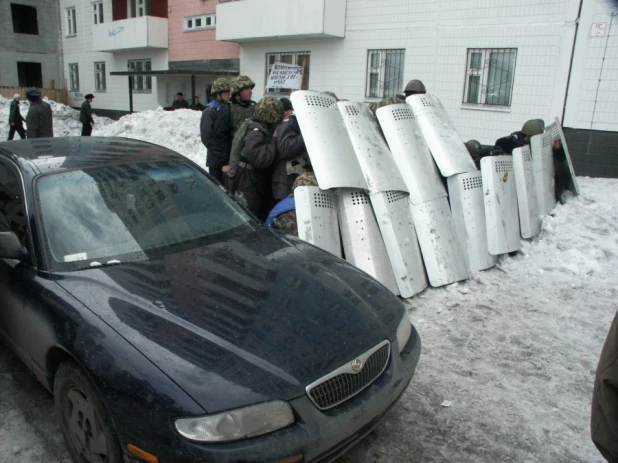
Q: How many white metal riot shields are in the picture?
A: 13